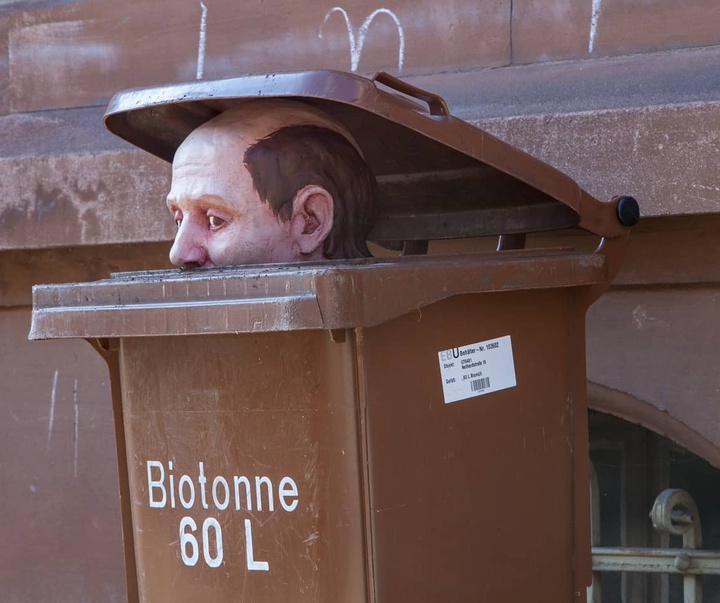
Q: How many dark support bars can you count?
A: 2